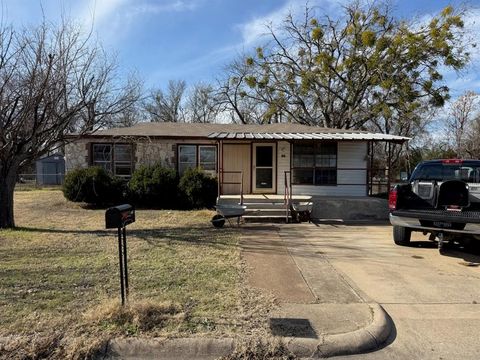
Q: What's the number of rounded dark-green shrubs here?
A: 3